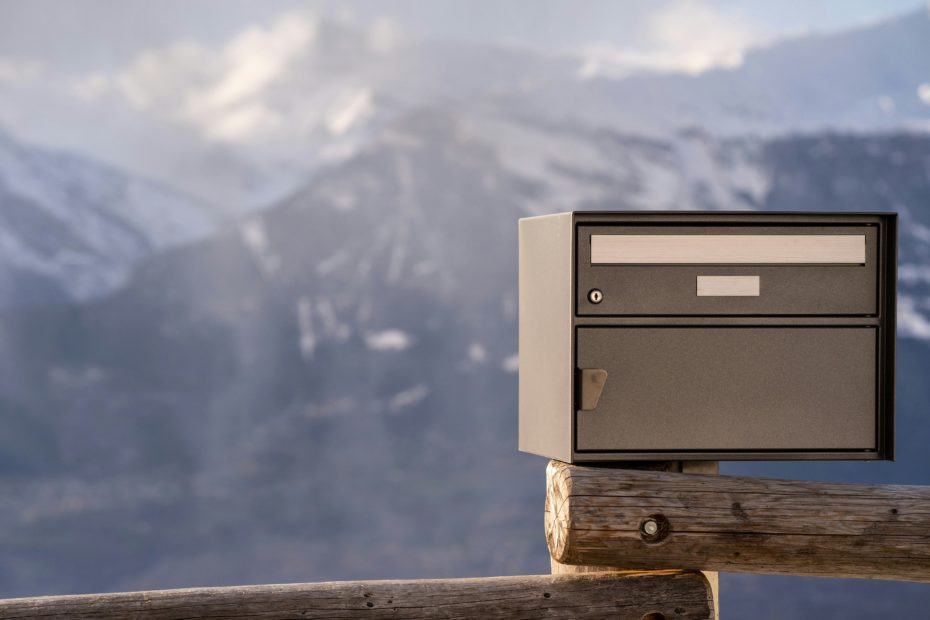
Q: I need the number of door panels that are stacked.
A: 2